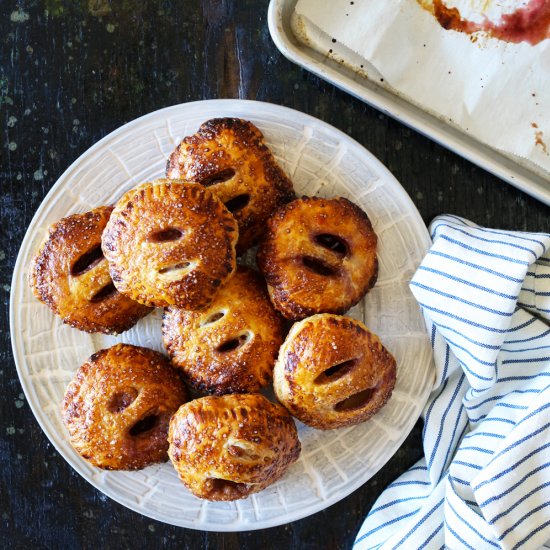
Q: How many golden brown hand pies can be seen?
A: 8